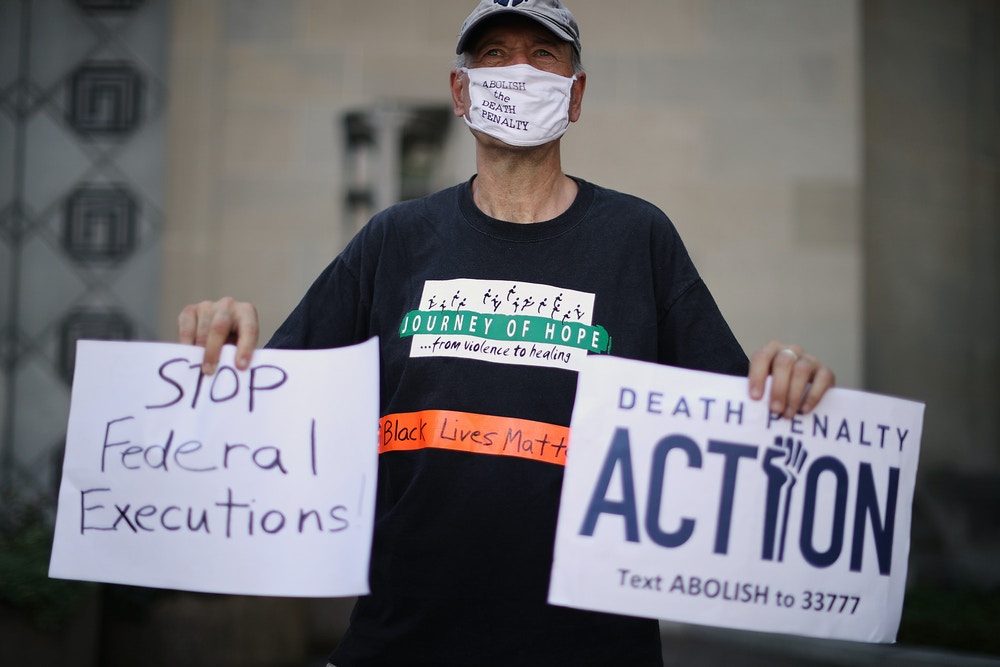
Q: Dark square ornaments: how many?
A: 4